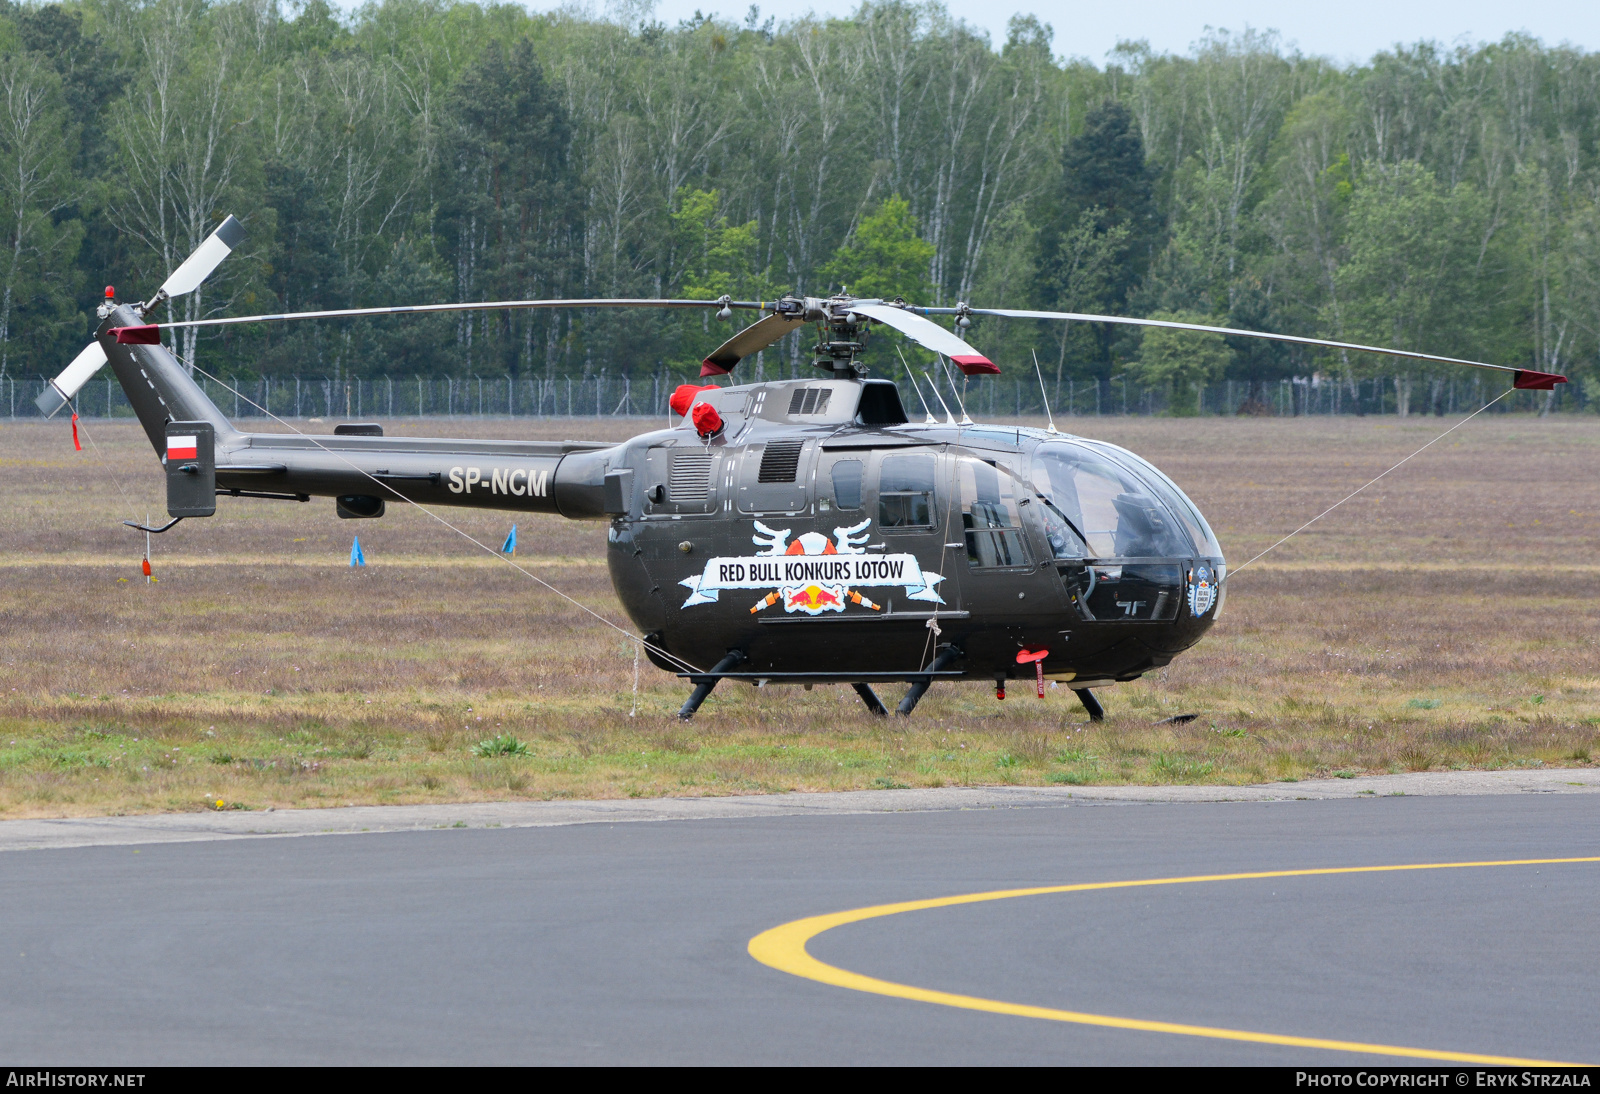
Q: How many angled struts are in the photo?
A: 4